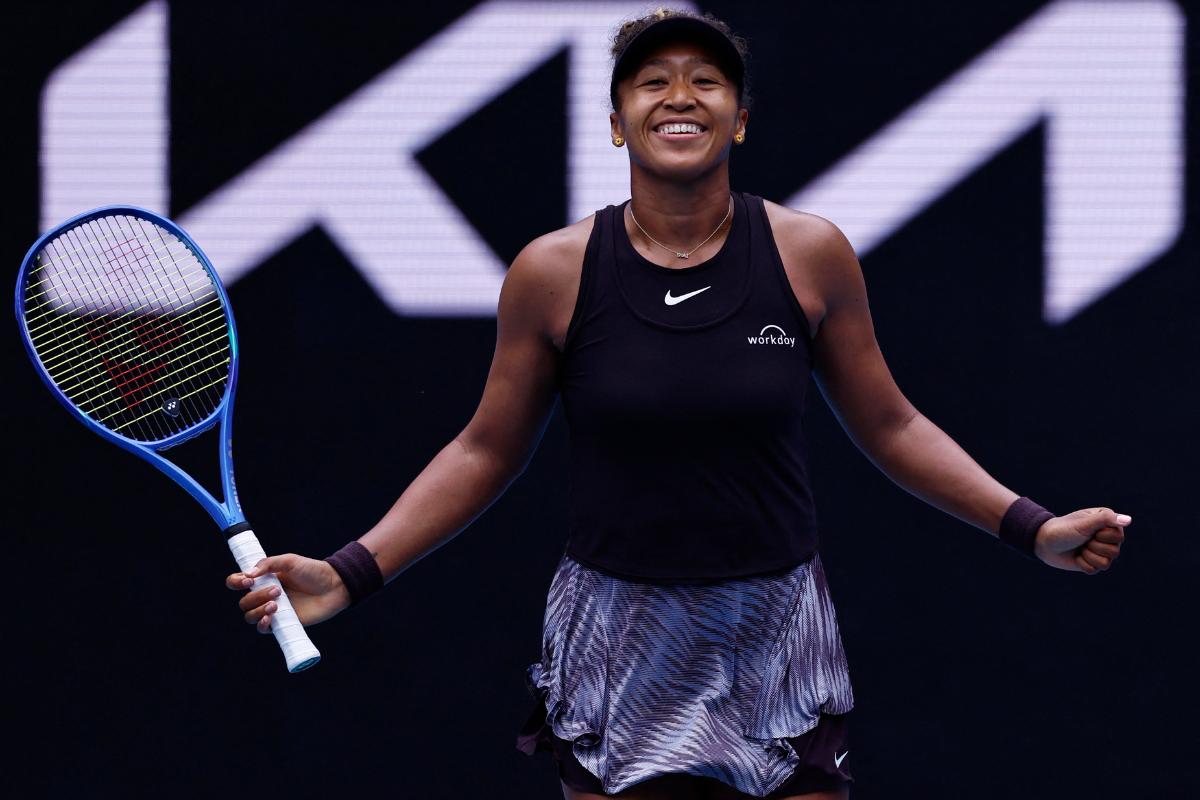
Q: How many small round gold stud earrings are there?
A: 2